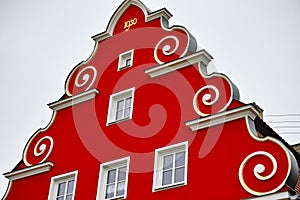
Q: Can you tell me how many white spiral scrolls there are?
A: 5